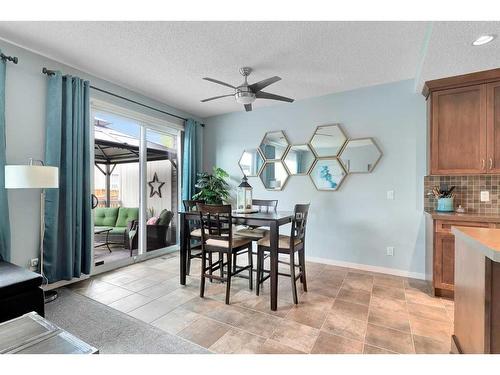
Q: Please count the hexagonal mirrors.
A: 7